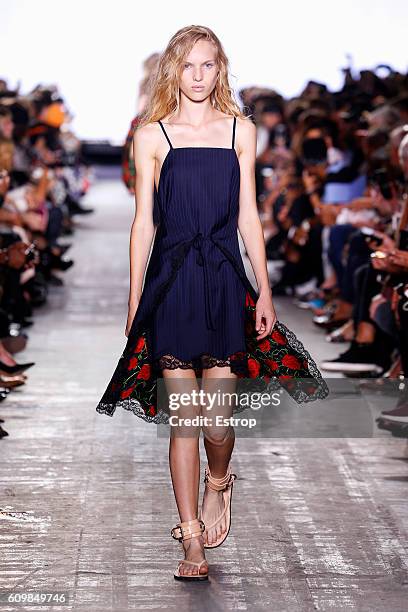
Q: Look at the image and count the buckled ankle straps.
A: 2